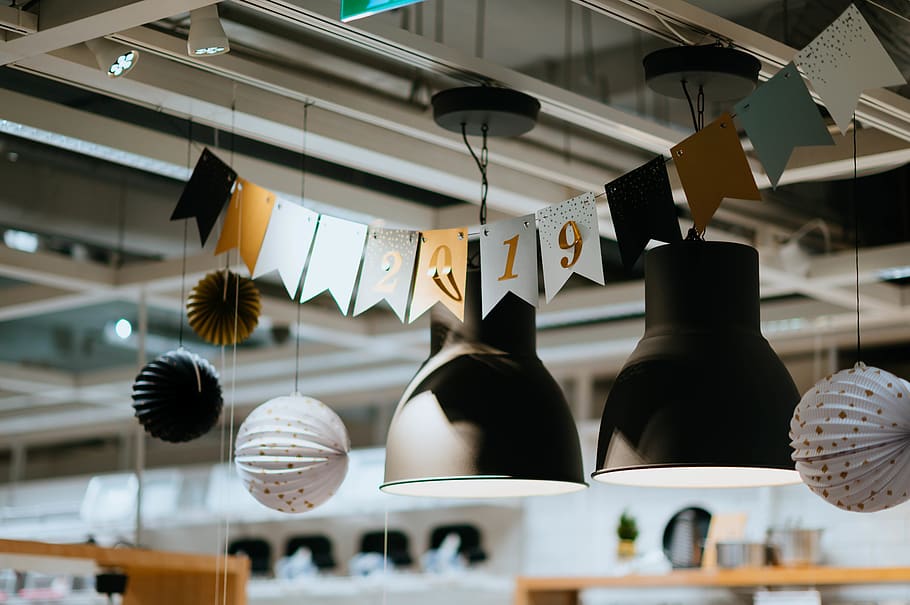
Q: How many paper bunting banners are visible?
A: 12